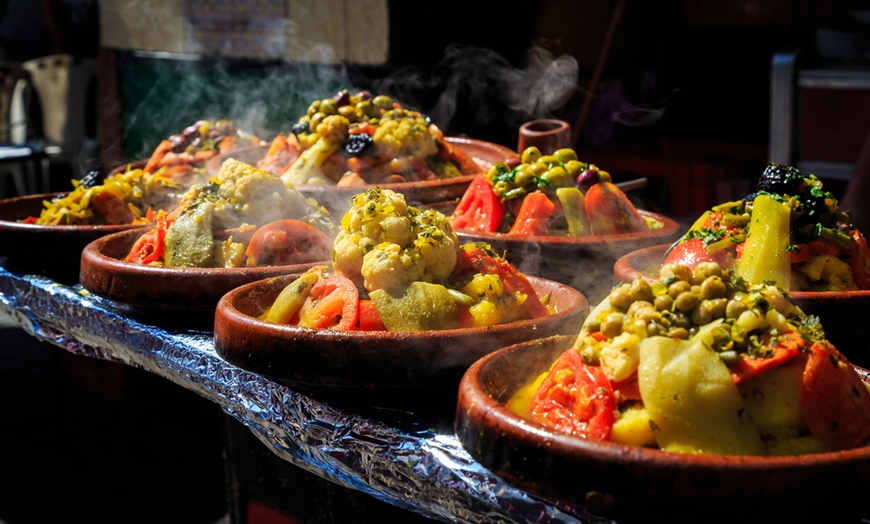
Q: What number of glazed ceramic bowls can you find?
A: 8